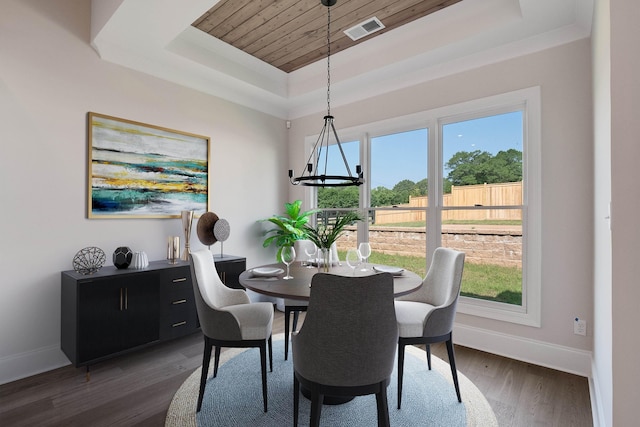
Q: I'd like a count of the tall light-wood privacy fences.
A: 1